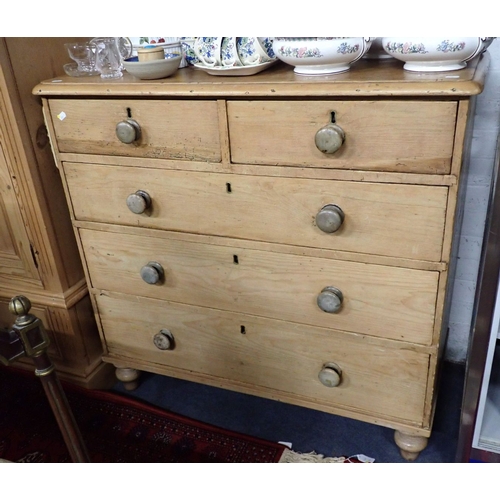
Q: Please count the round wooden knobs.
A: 8